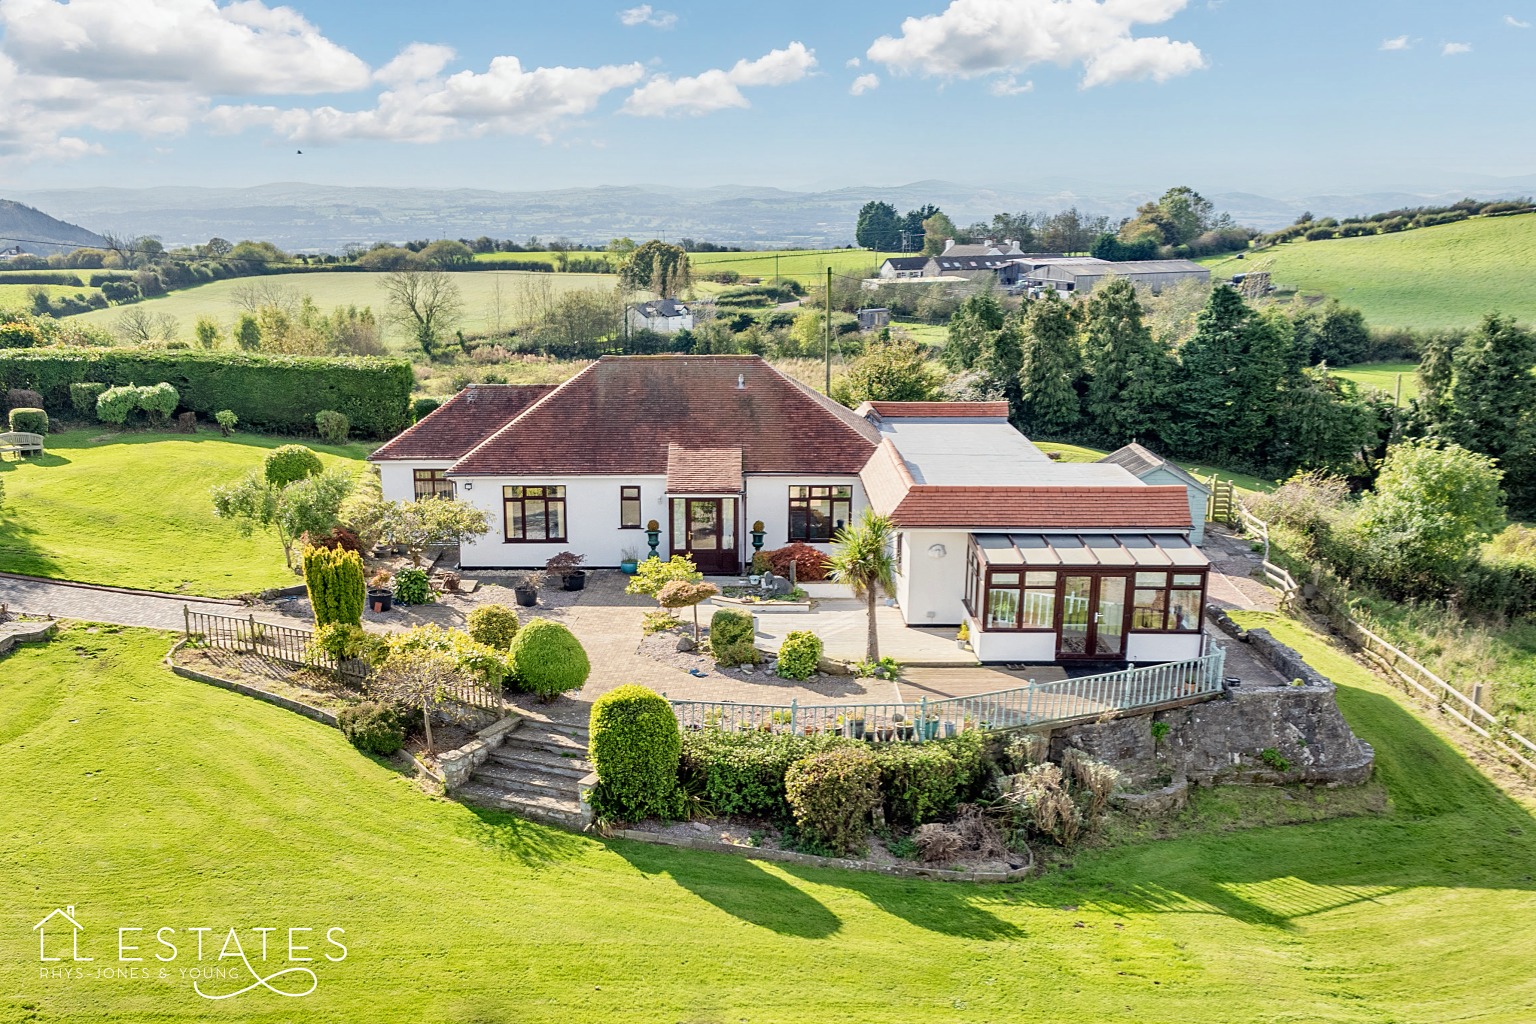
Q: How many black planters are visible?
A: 3